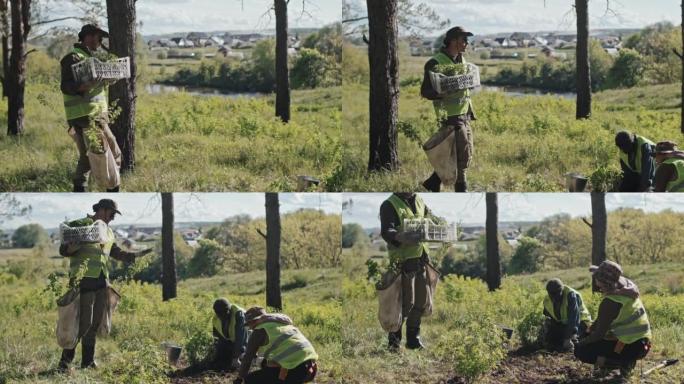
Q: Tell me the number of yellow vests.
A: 10